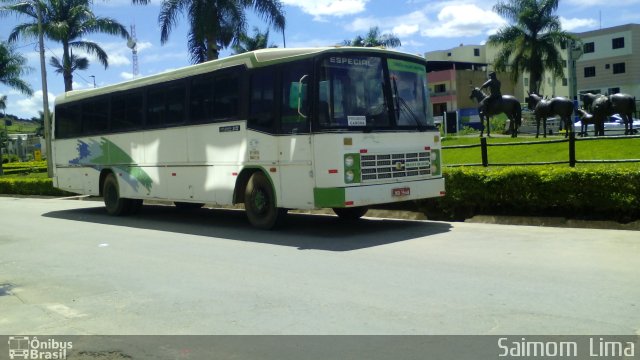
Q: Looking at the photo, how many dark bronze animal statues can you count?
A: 4